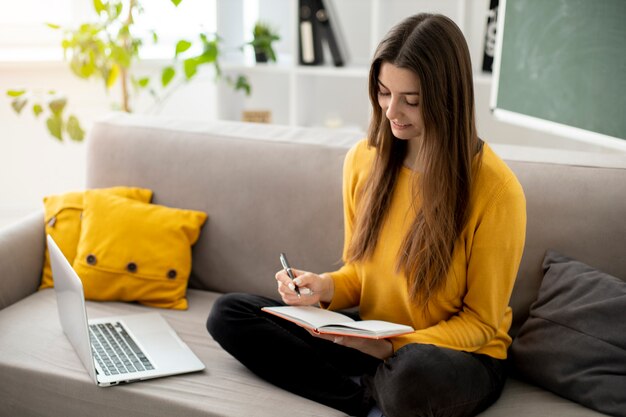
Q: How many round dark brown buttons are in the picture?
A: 3